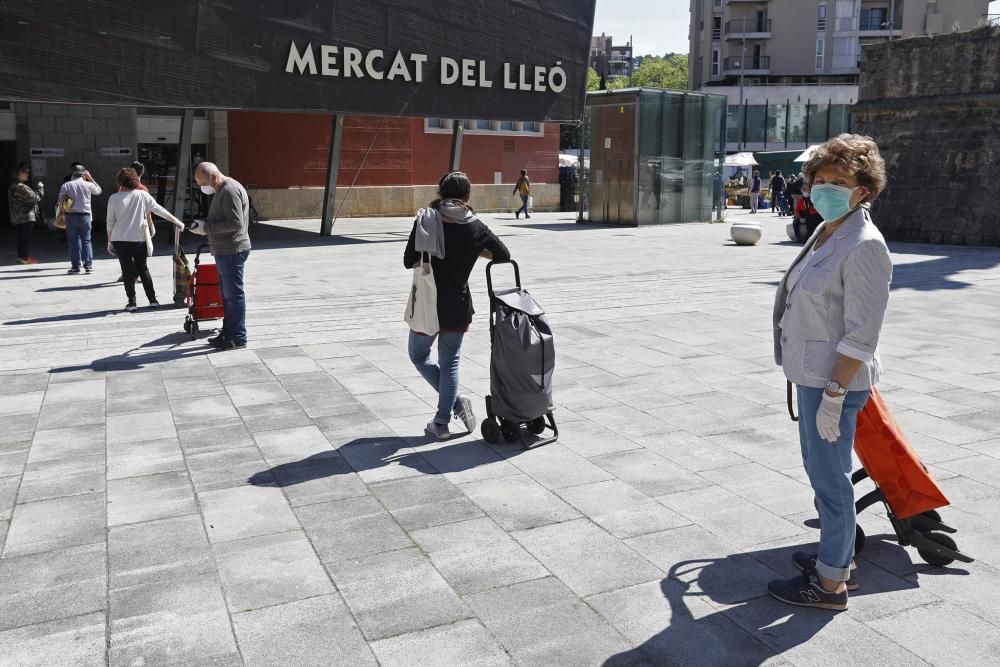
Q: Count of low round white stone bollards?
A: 2